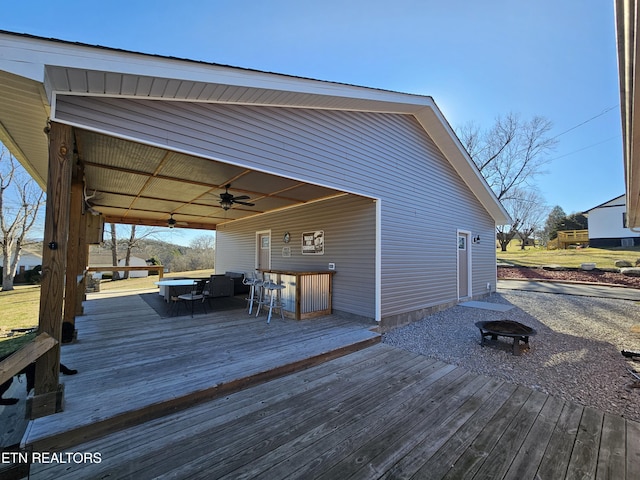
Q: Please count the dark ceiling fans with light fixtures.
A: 2